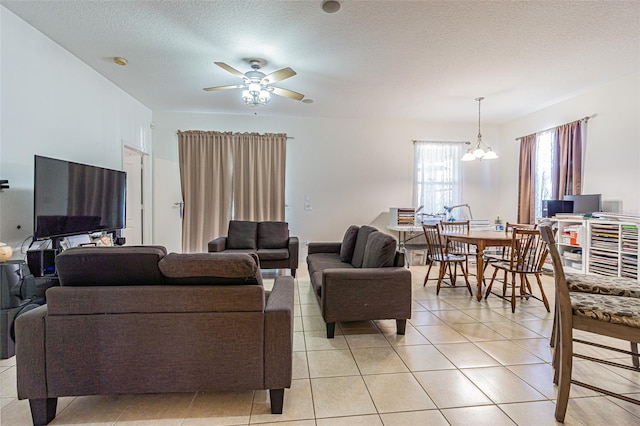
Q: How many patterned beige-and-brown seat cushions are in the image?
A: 2